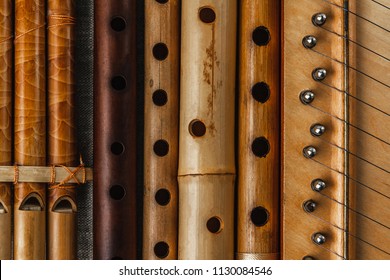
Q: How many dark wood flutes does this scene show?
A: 1